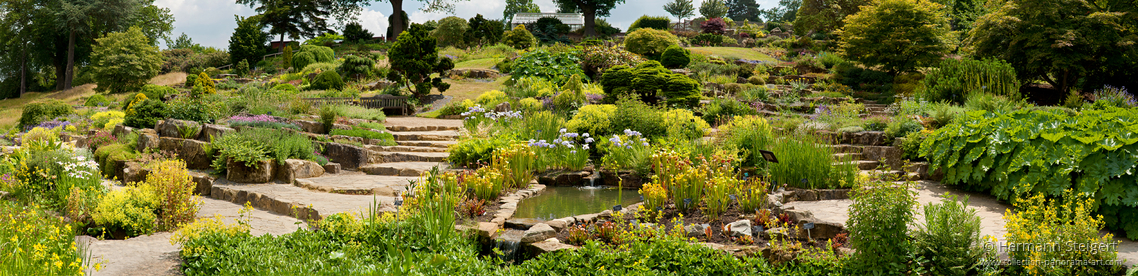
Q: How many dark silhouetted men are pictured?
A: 0